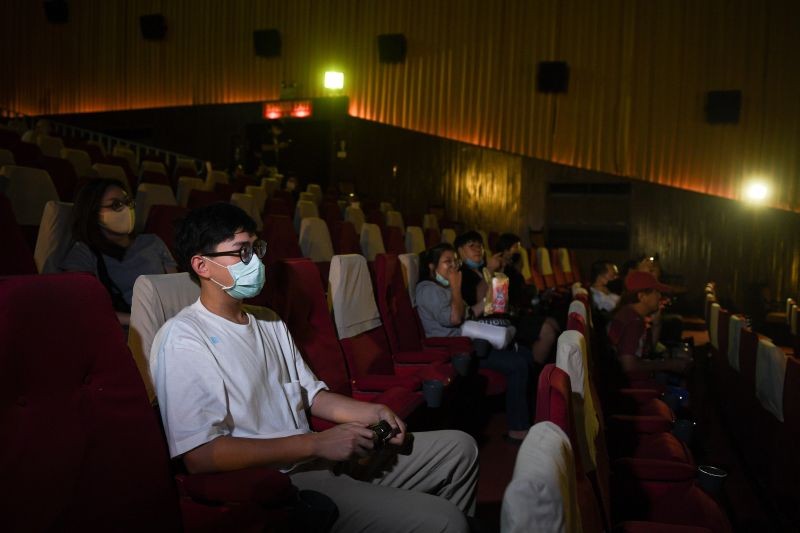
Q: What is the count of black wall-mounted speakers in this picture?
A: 6